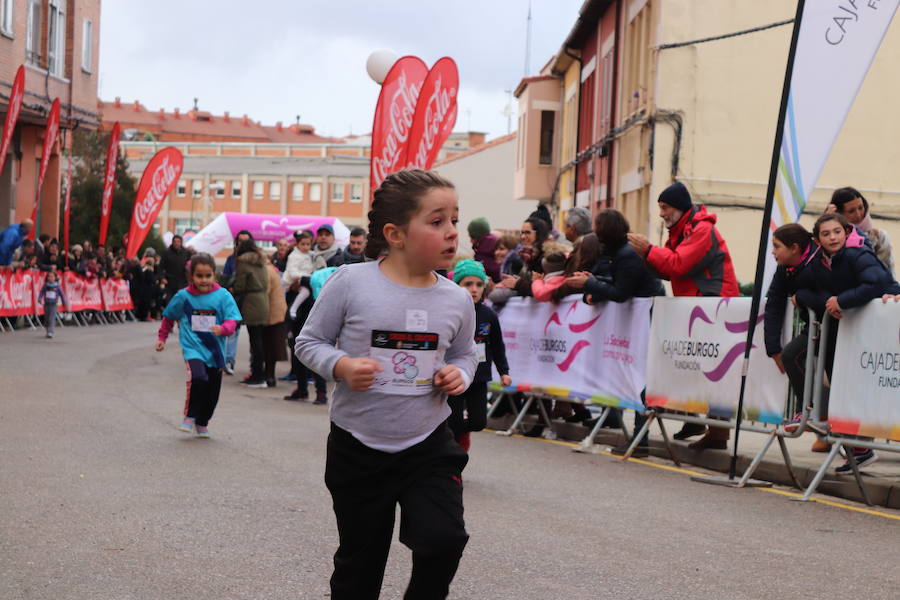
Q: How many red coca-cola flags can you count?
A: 7